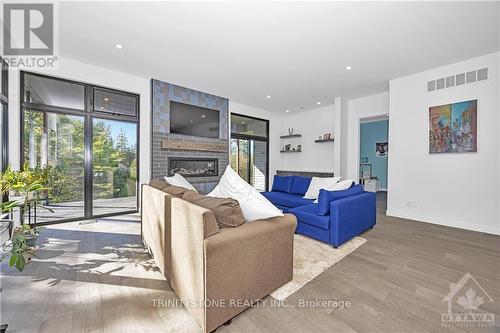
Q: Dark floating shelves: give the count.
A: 3